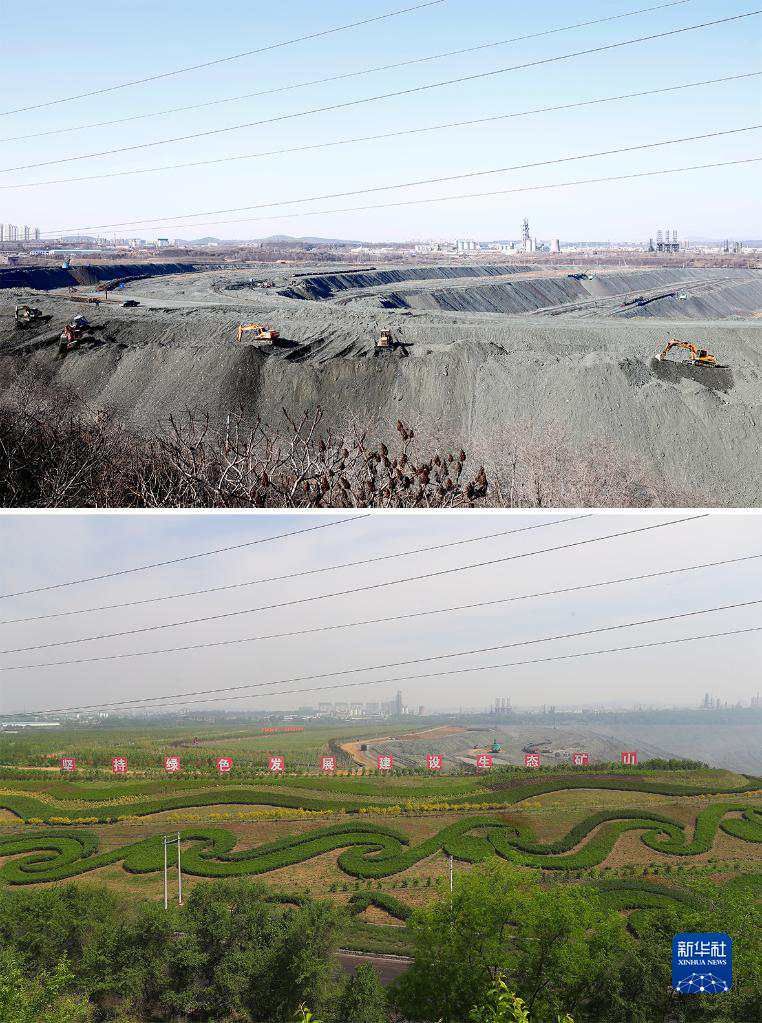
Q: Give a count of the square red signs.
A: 12